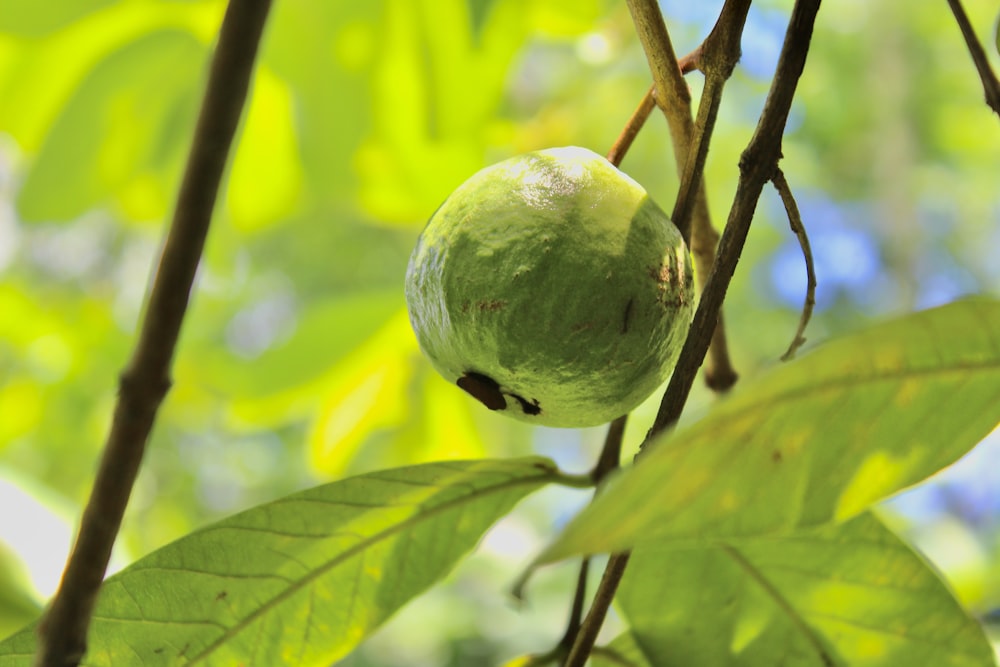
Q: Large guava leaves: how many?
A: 3